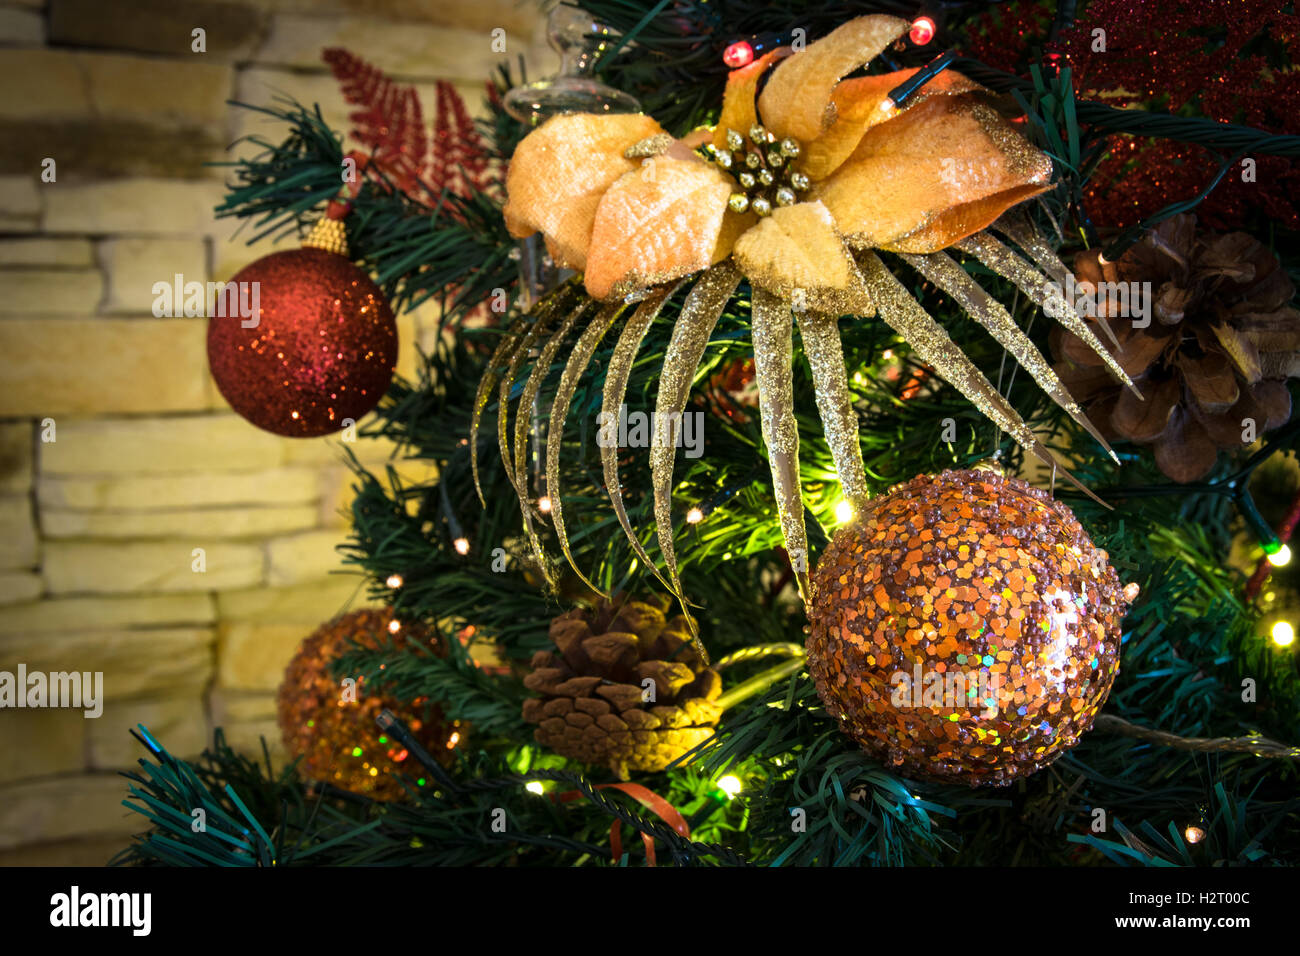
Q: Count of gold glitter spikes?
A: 12